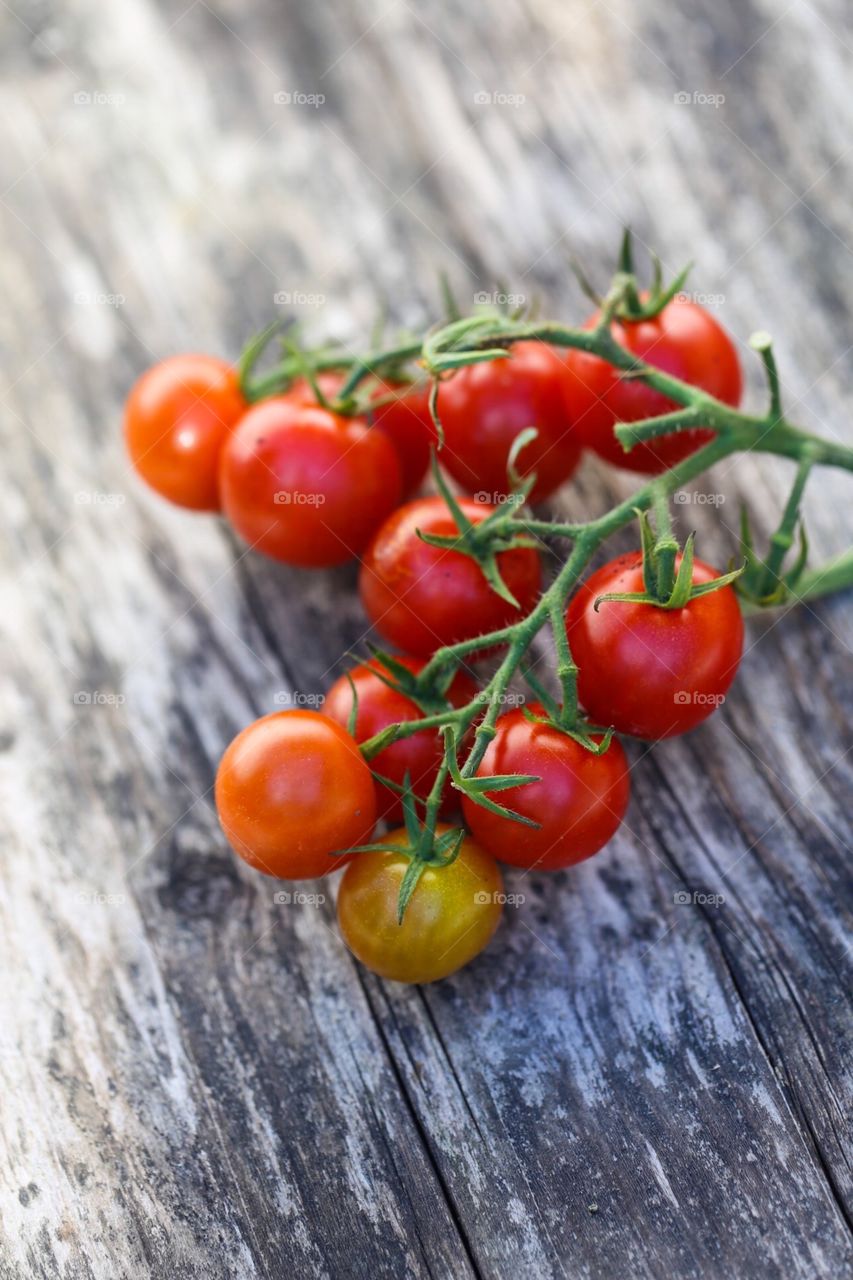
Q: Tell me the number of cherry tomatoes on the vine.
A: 11